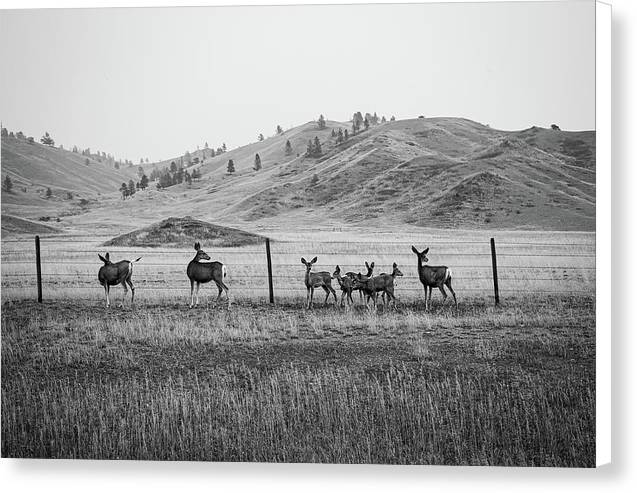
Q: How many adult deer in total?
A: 3